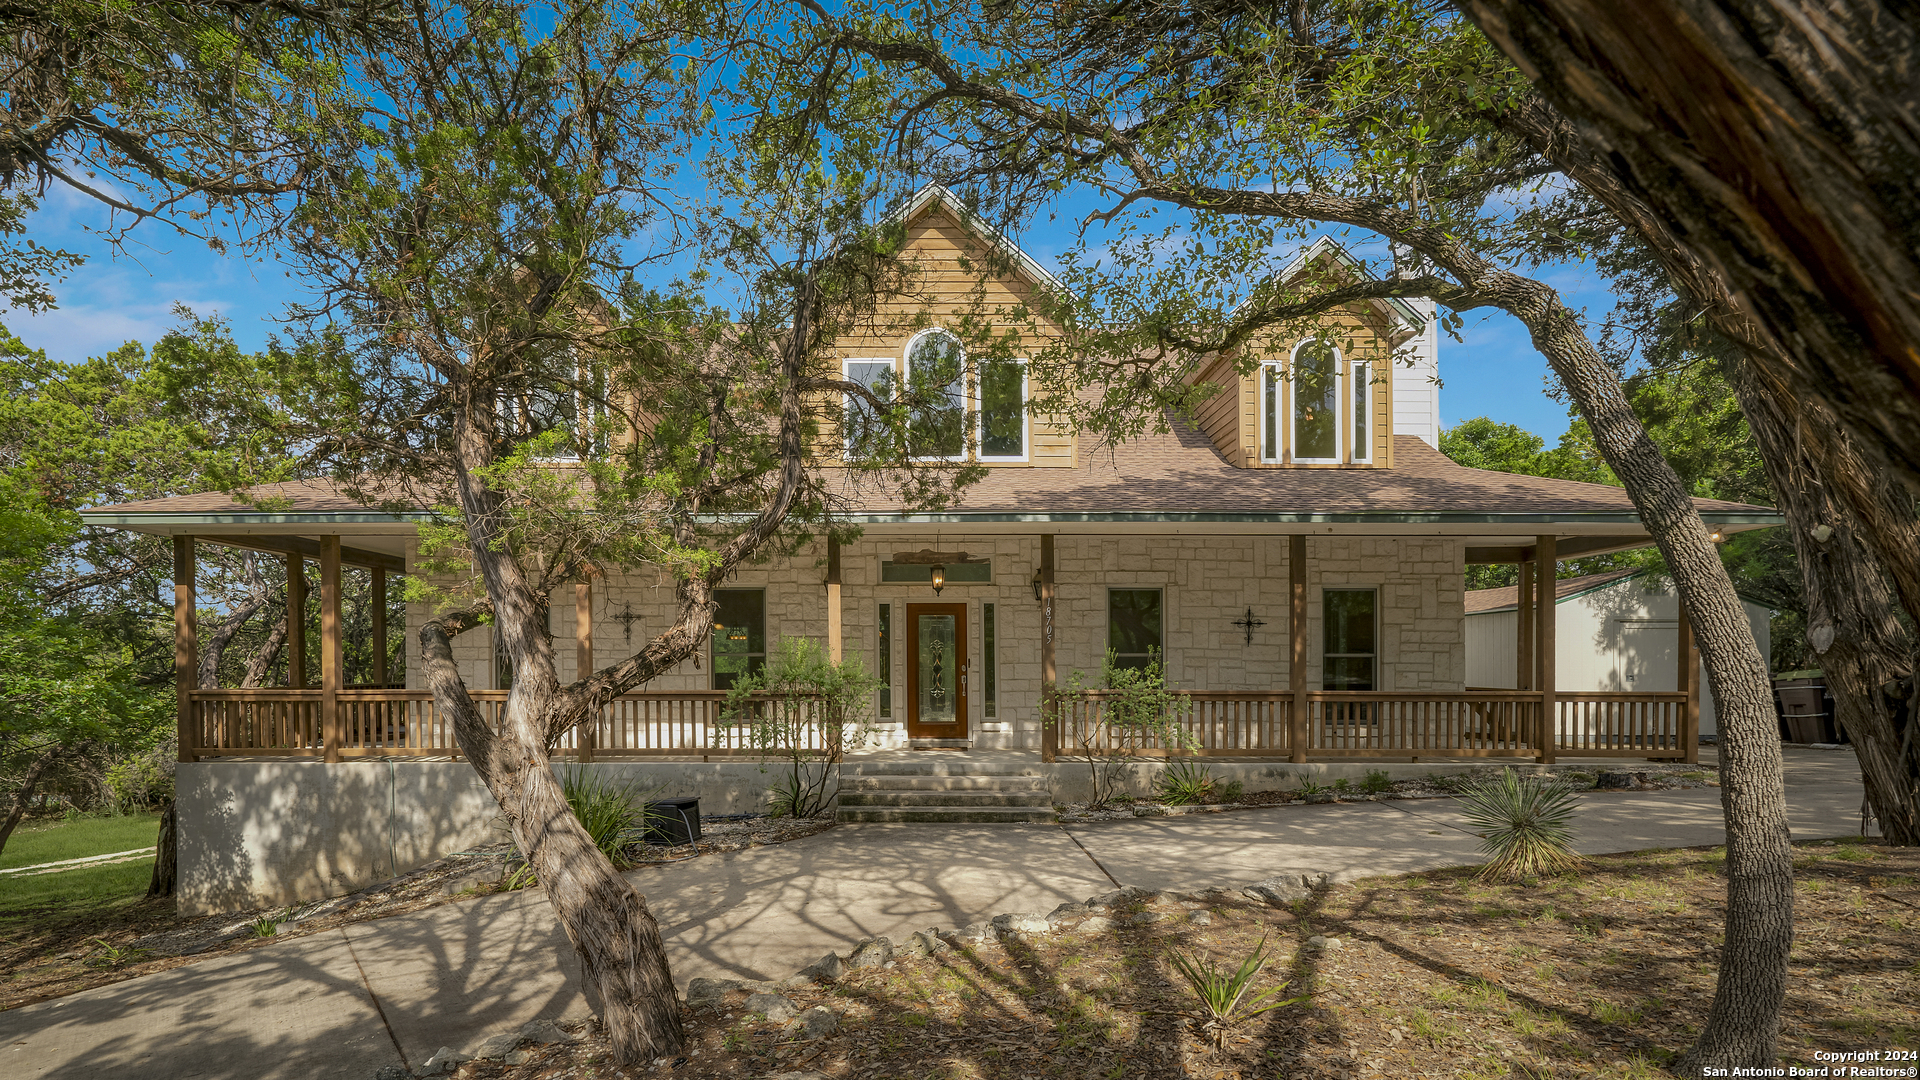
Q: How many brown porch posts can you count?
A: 11